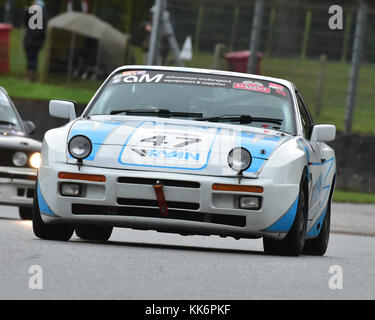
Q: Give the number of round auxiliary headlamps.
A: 2